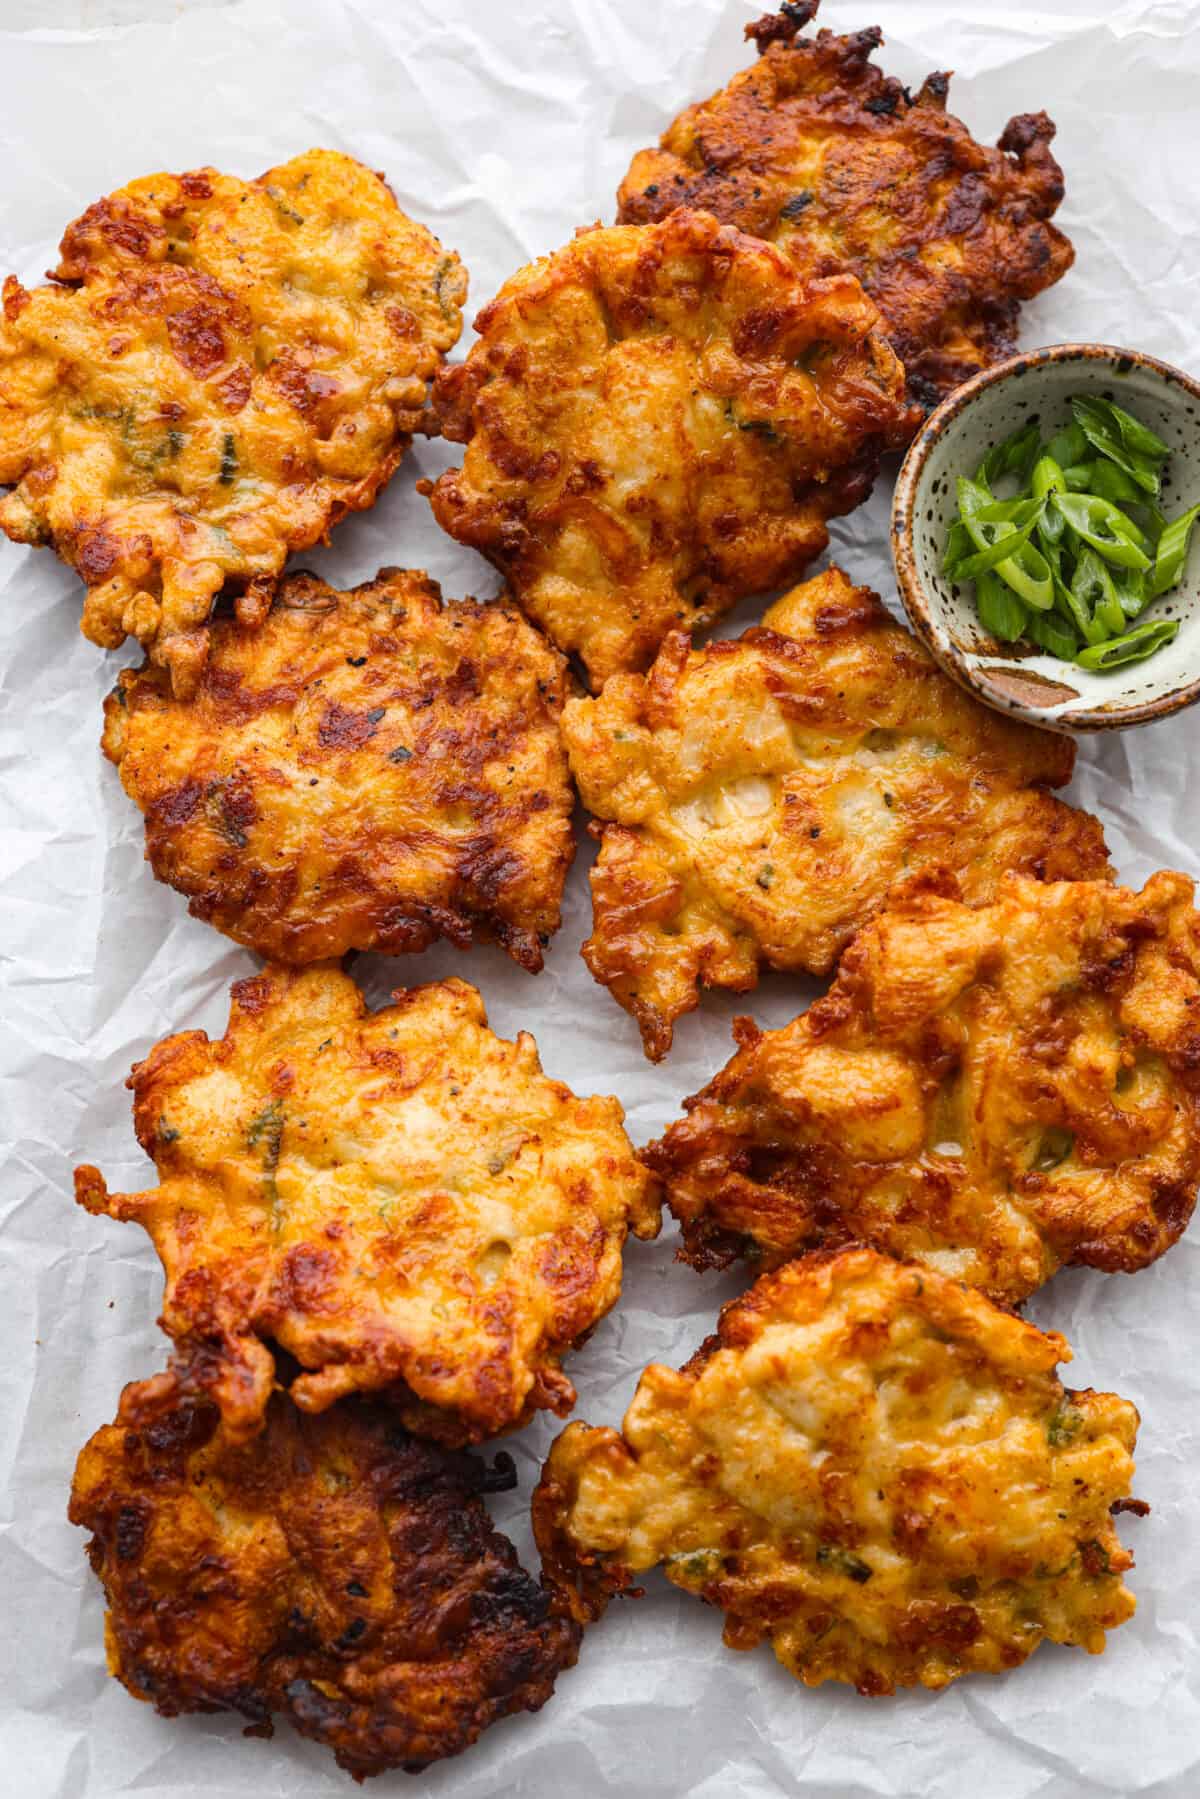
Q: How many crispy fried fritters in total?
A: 9